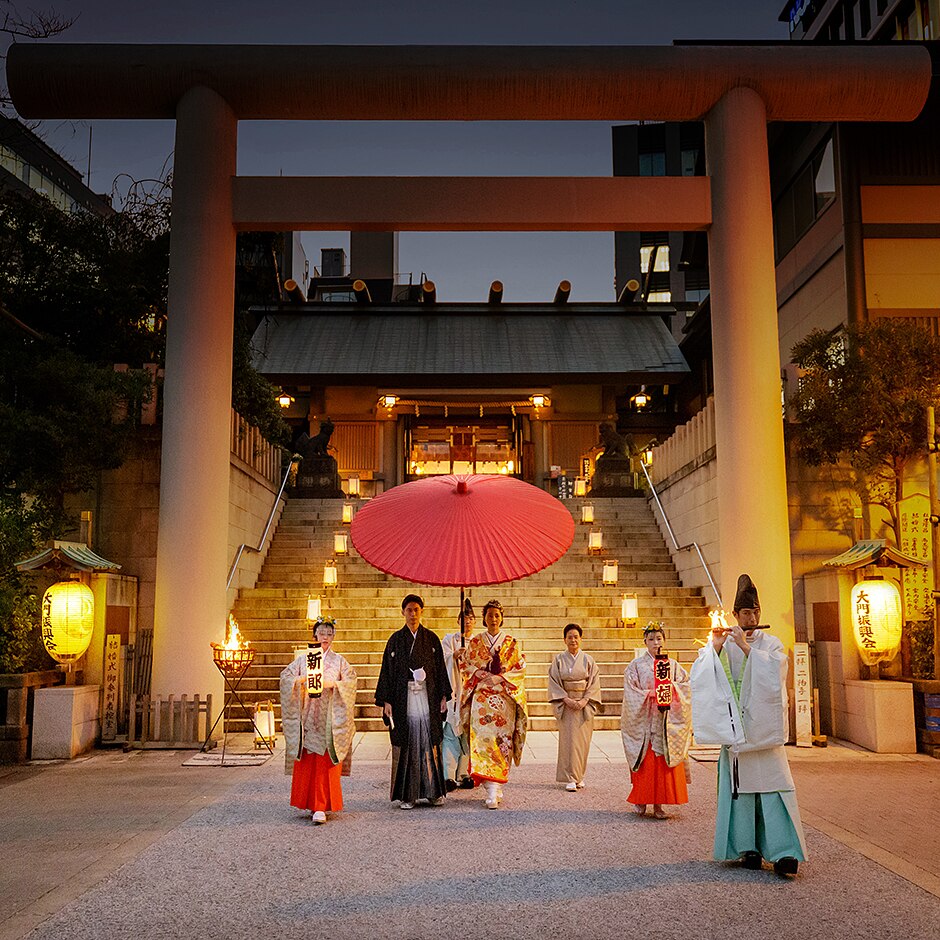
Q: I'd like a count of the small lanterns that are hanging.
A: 4